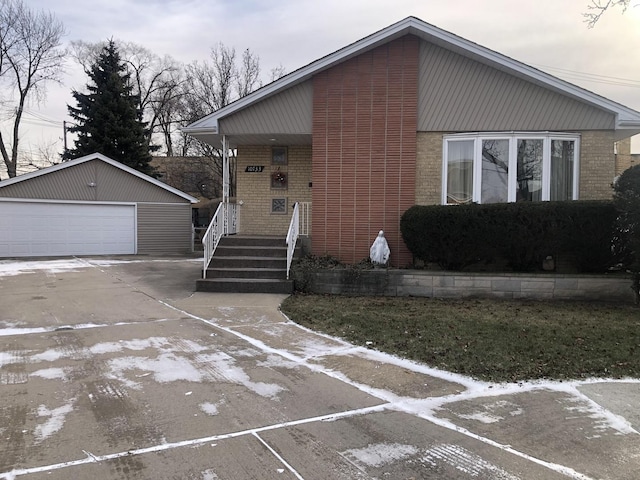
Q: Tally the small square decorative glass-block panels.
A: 3